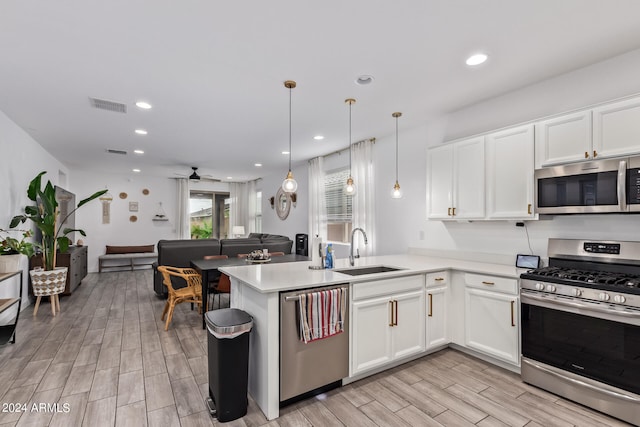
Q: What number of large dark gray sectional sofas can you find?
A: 1